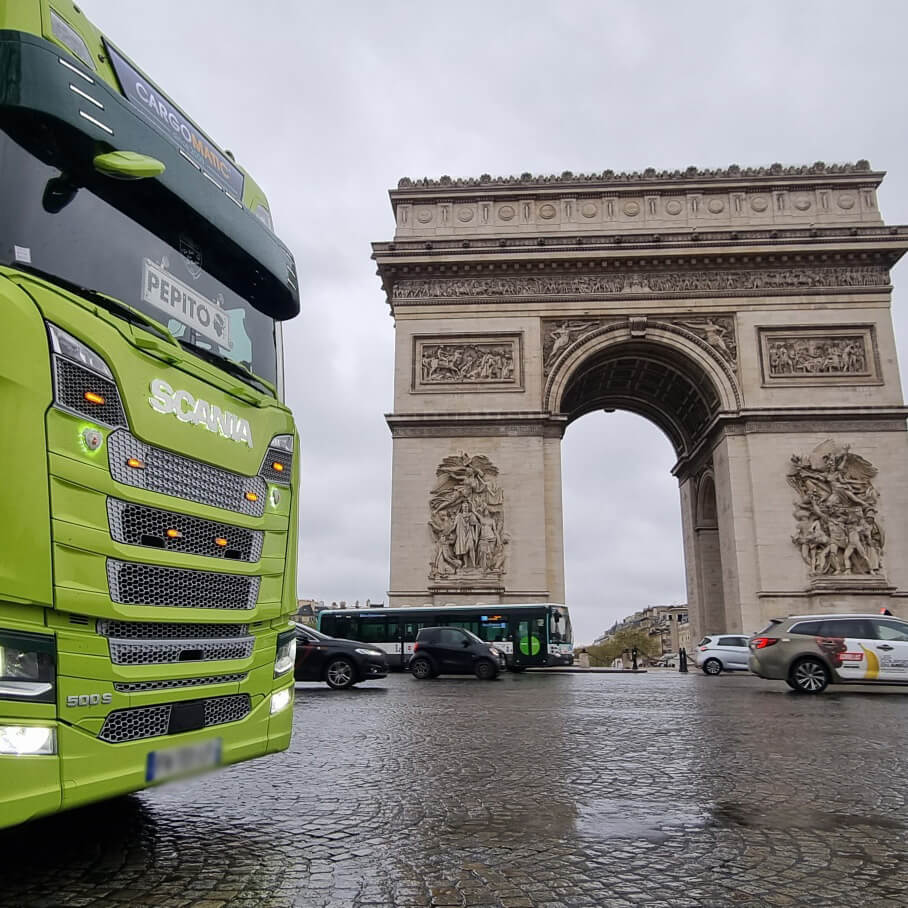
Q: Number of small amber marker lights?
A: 6